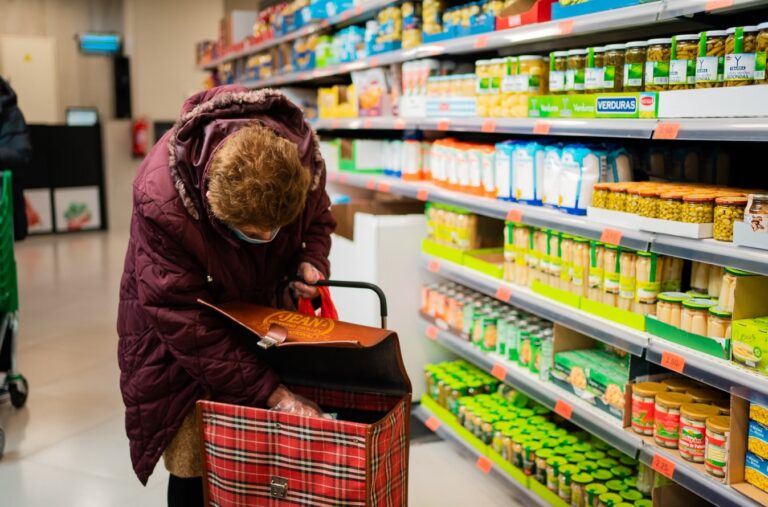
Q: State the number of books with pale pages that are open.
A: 0